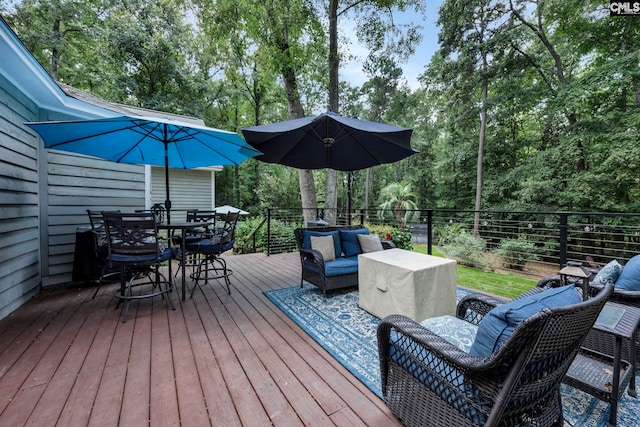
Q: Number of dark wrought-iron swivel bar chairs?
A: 4